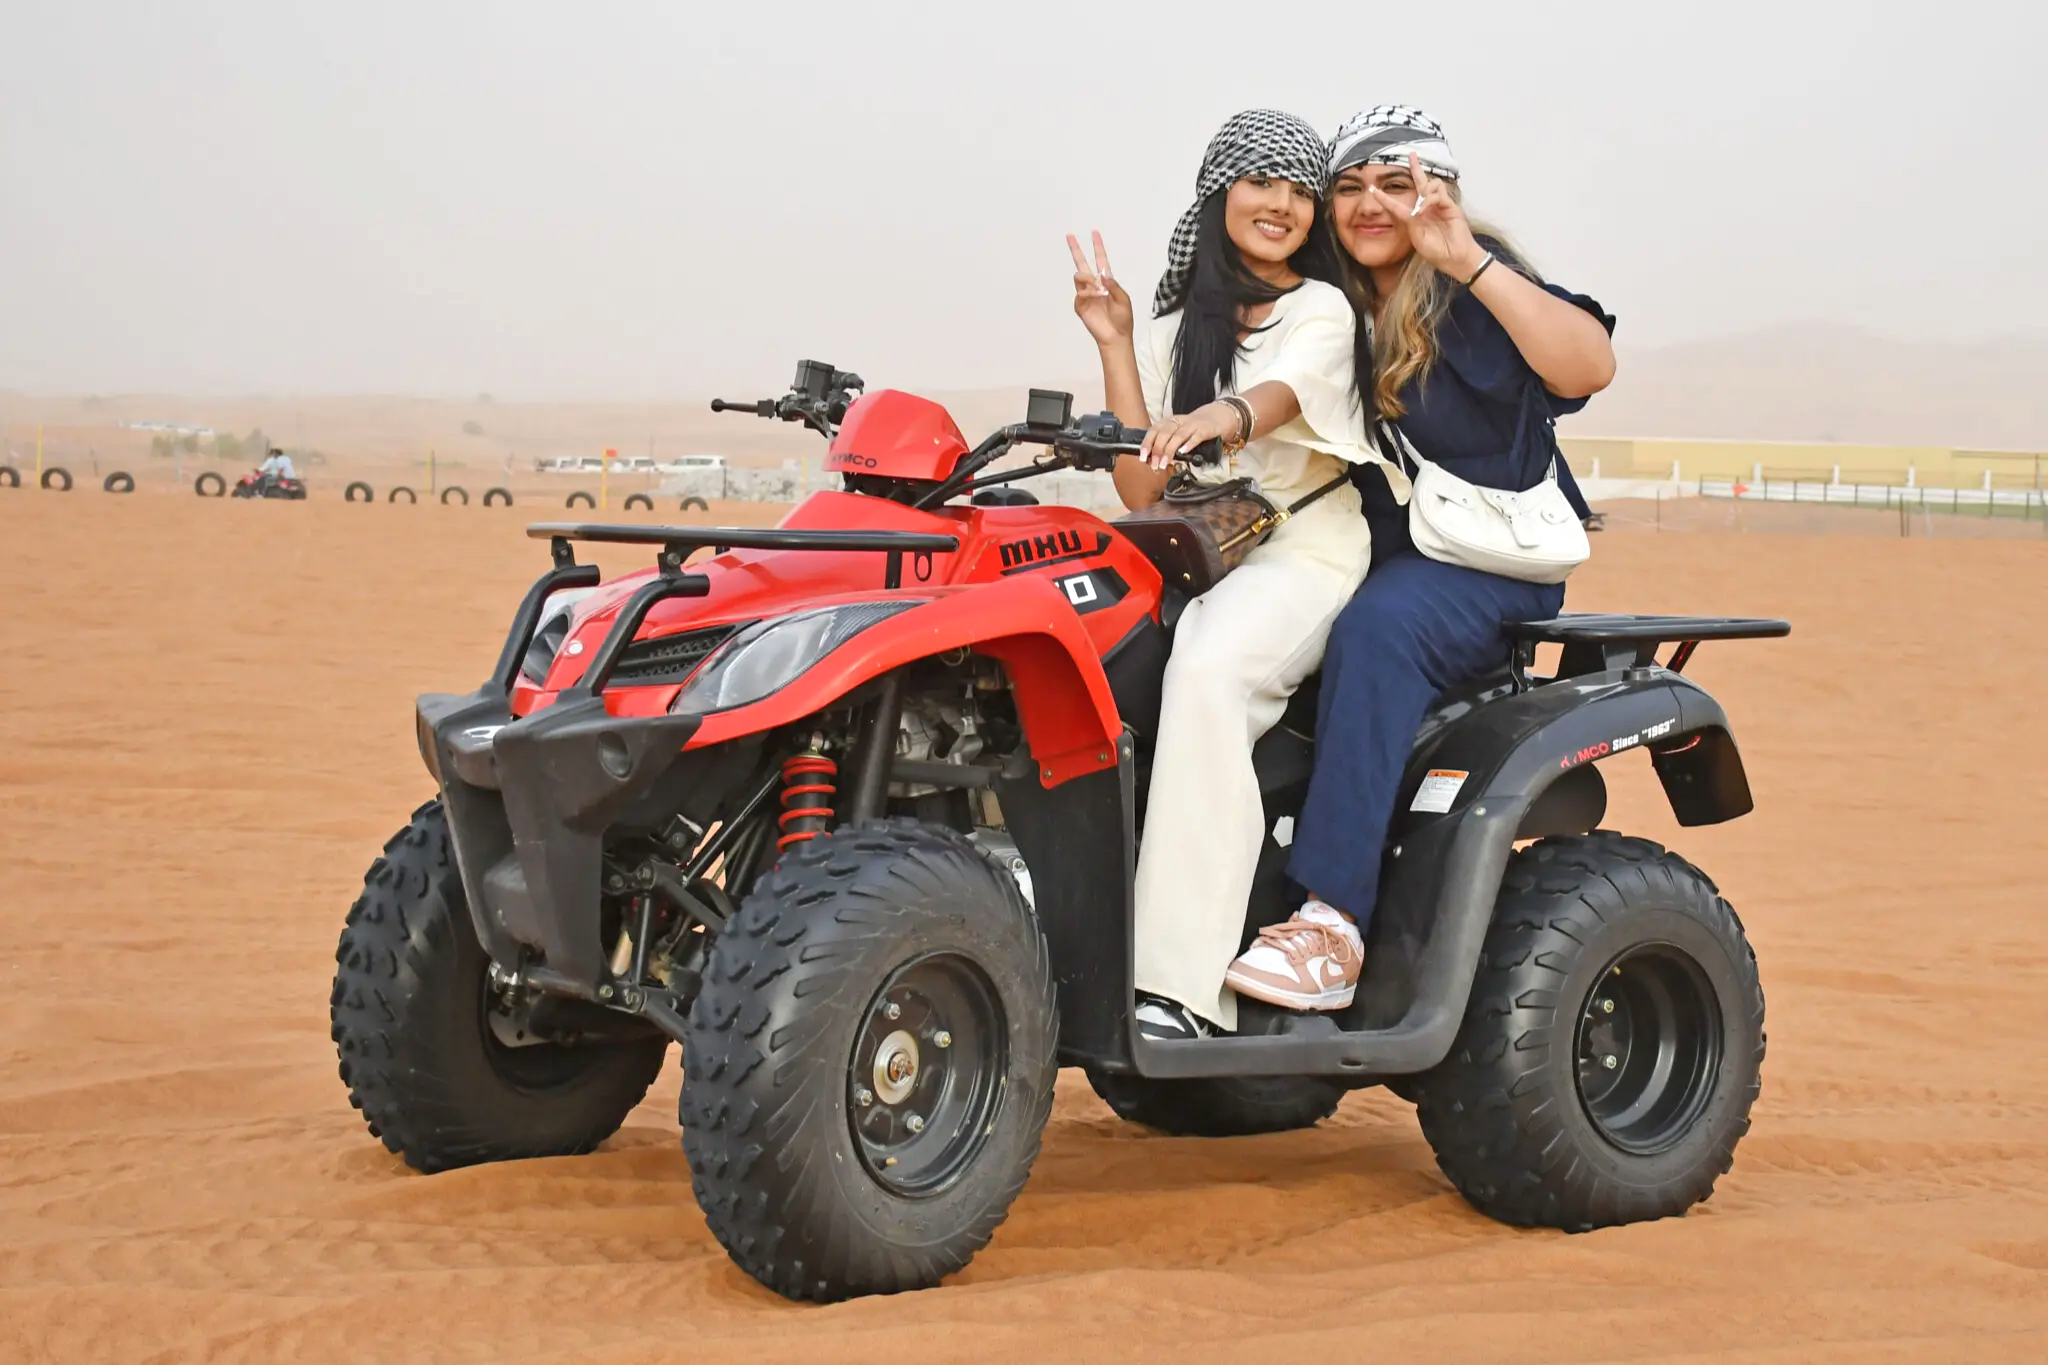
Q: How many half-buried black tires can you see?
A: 11